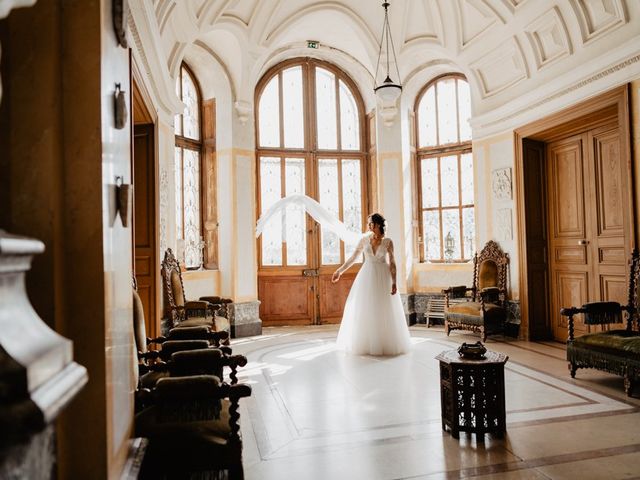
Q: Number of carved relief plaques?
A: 2